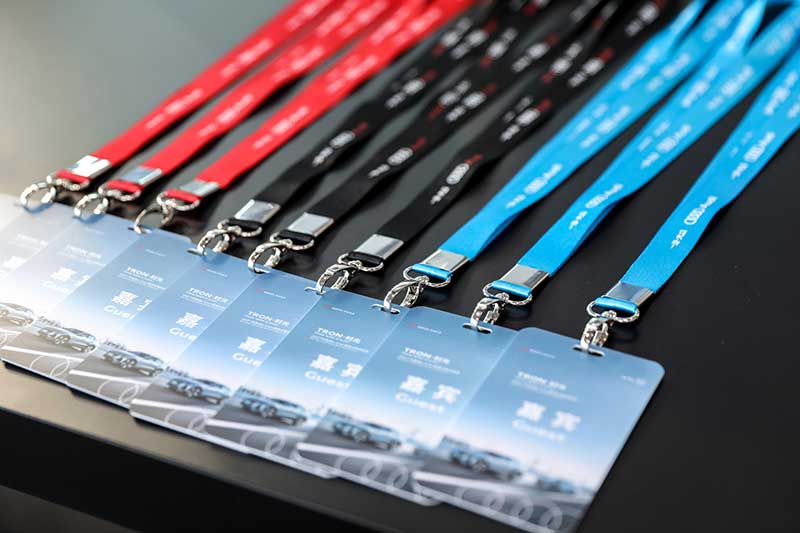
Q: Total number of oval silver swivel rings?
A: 9